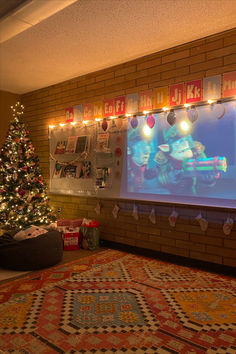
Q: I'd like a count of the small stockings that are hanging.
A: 7